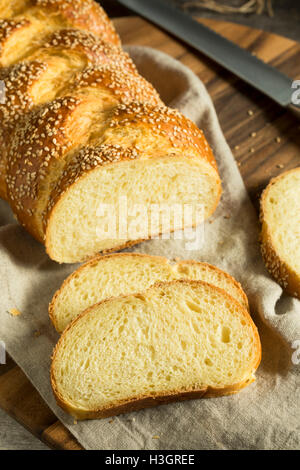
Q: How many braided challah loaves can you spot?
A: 1